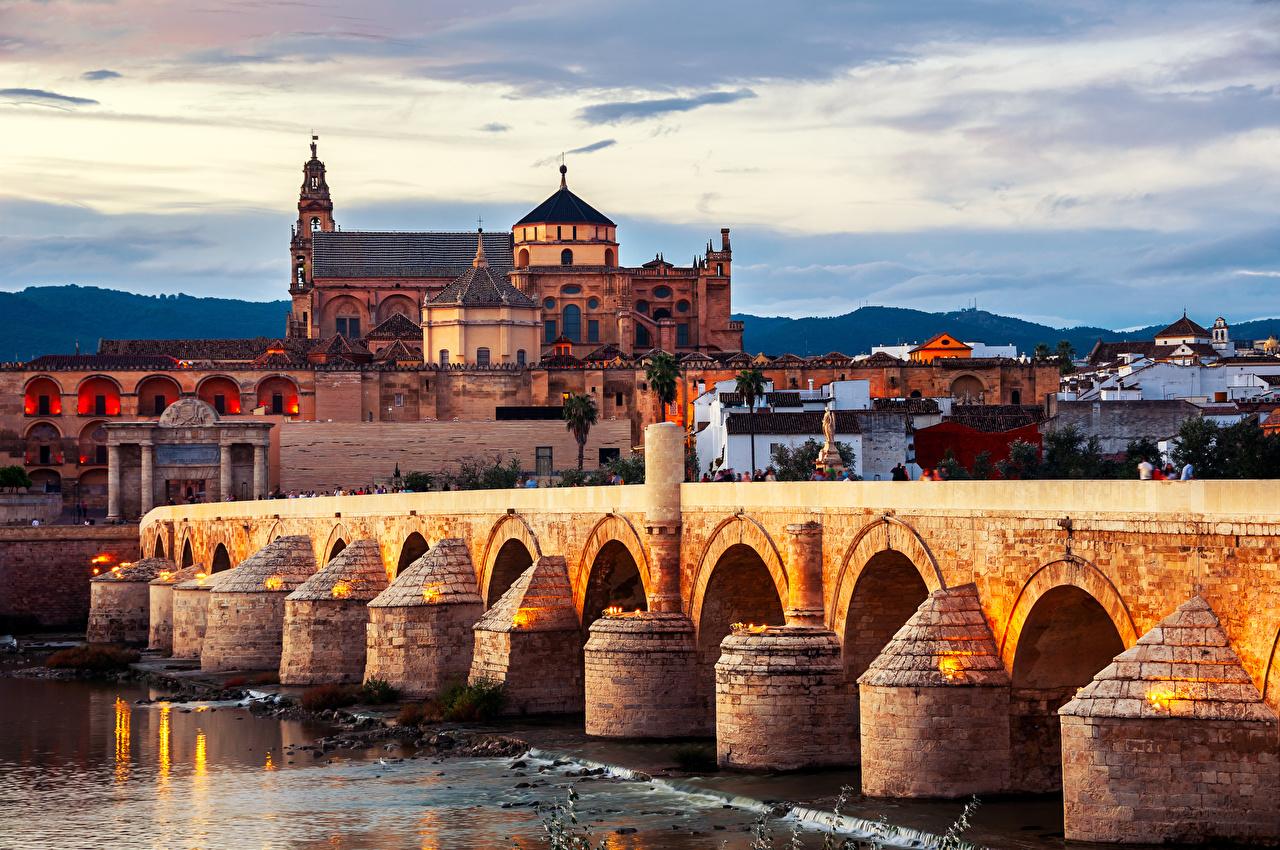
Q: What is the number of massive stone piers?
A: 11